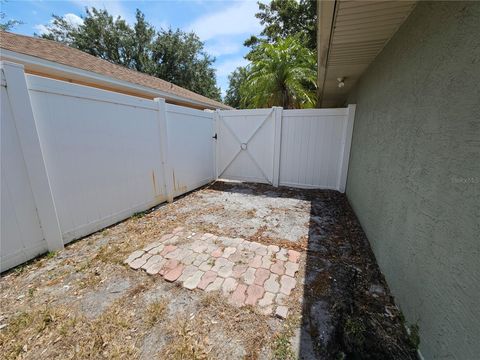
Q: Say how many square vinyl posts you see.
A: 5